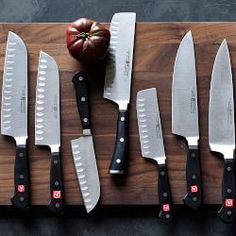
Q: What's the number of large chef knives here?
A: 2